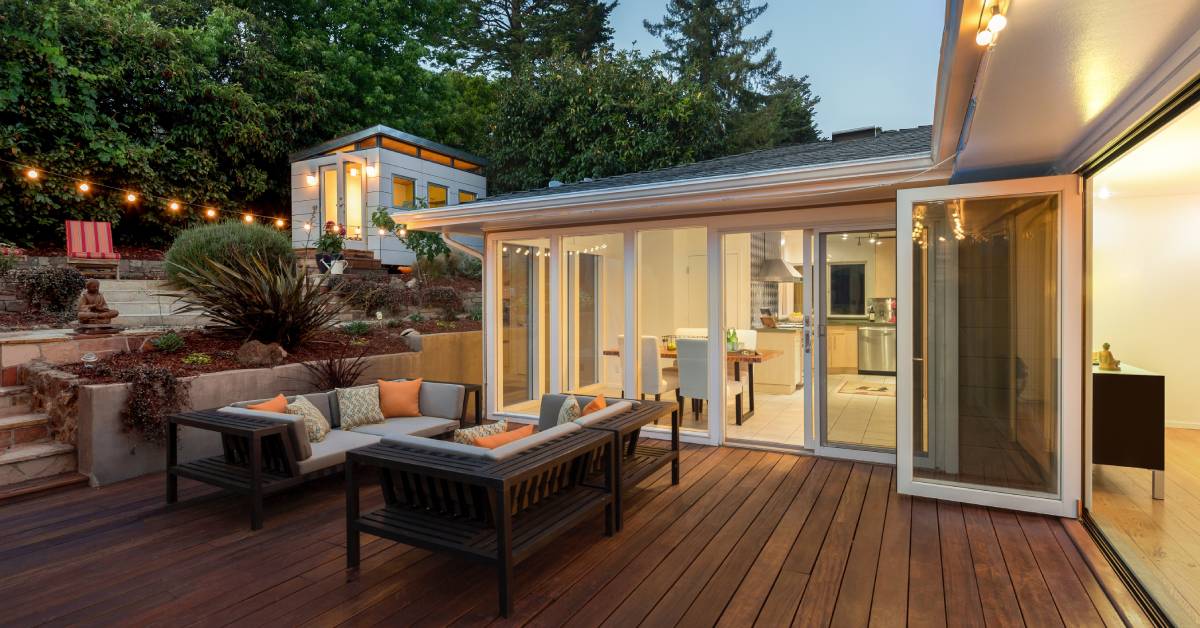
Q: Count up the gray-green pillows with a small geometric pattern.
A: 4